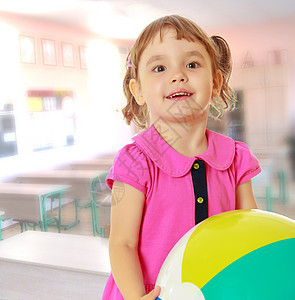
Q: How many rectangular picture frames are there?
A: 4